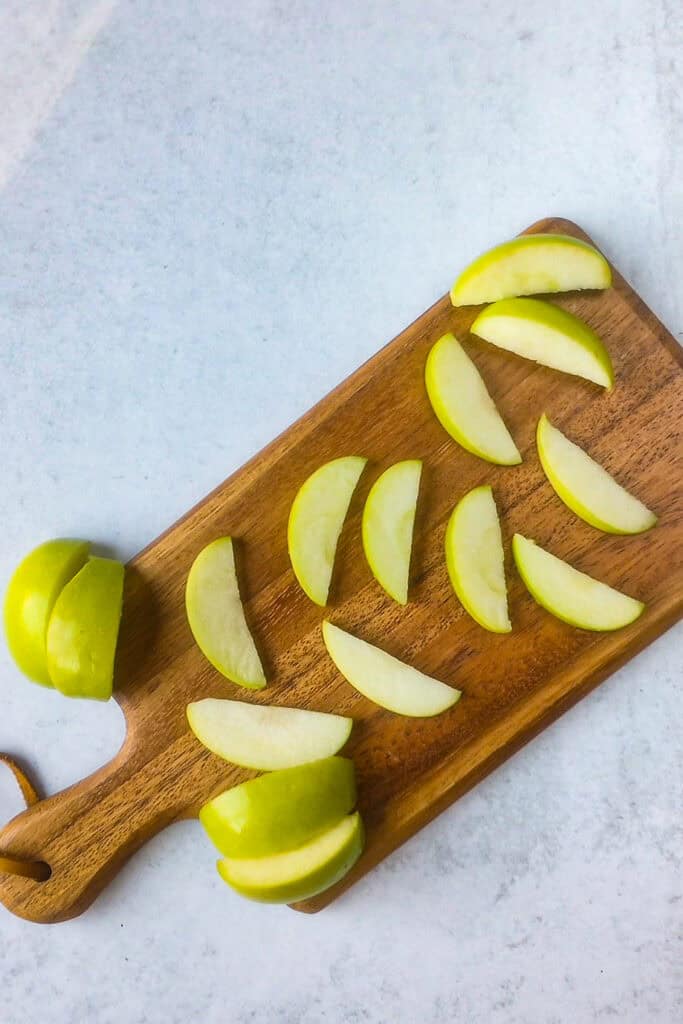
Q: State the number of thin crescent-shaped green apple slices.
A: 11